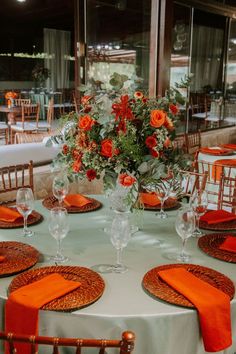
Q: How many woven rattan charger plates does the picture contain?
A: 8